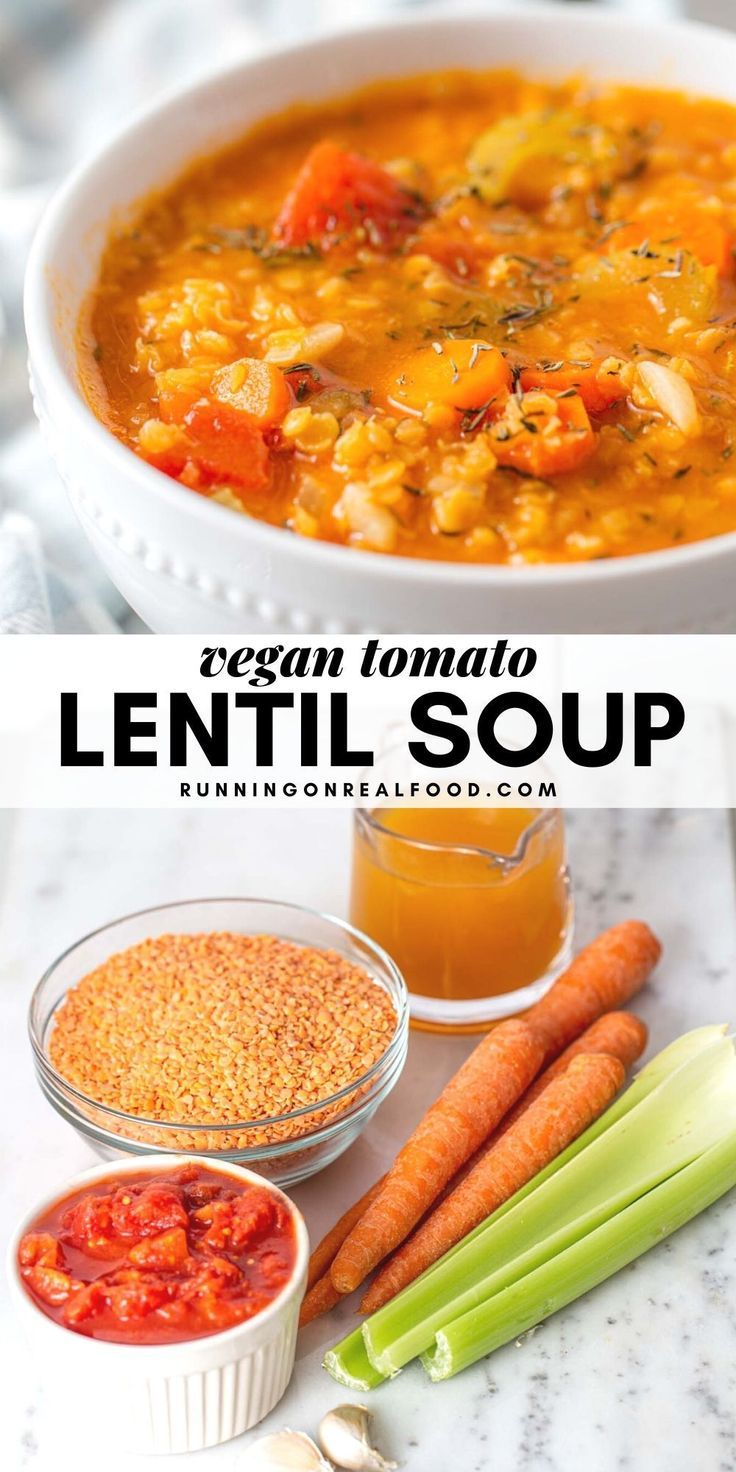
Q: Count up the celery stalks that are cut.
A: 3